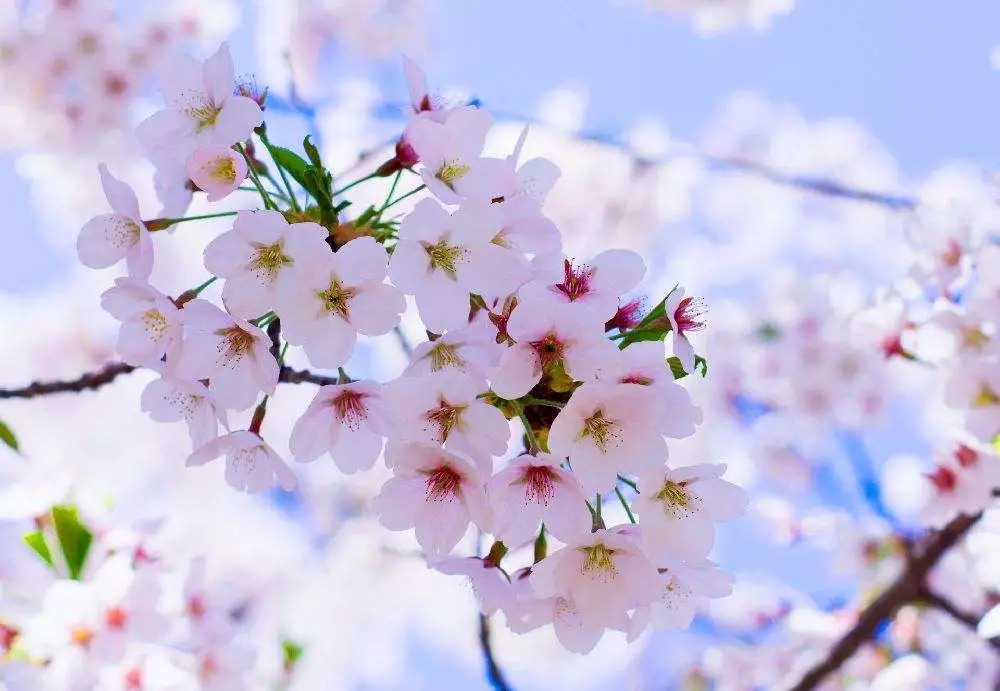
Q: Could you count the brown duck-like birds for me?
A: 0